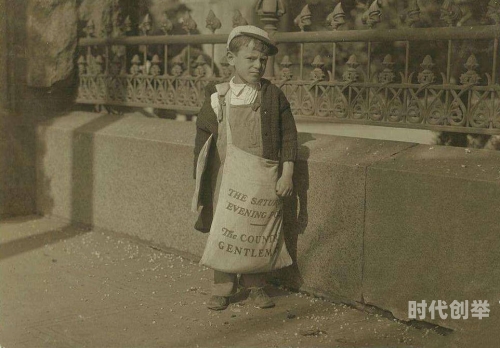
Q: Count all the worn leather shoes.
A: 2